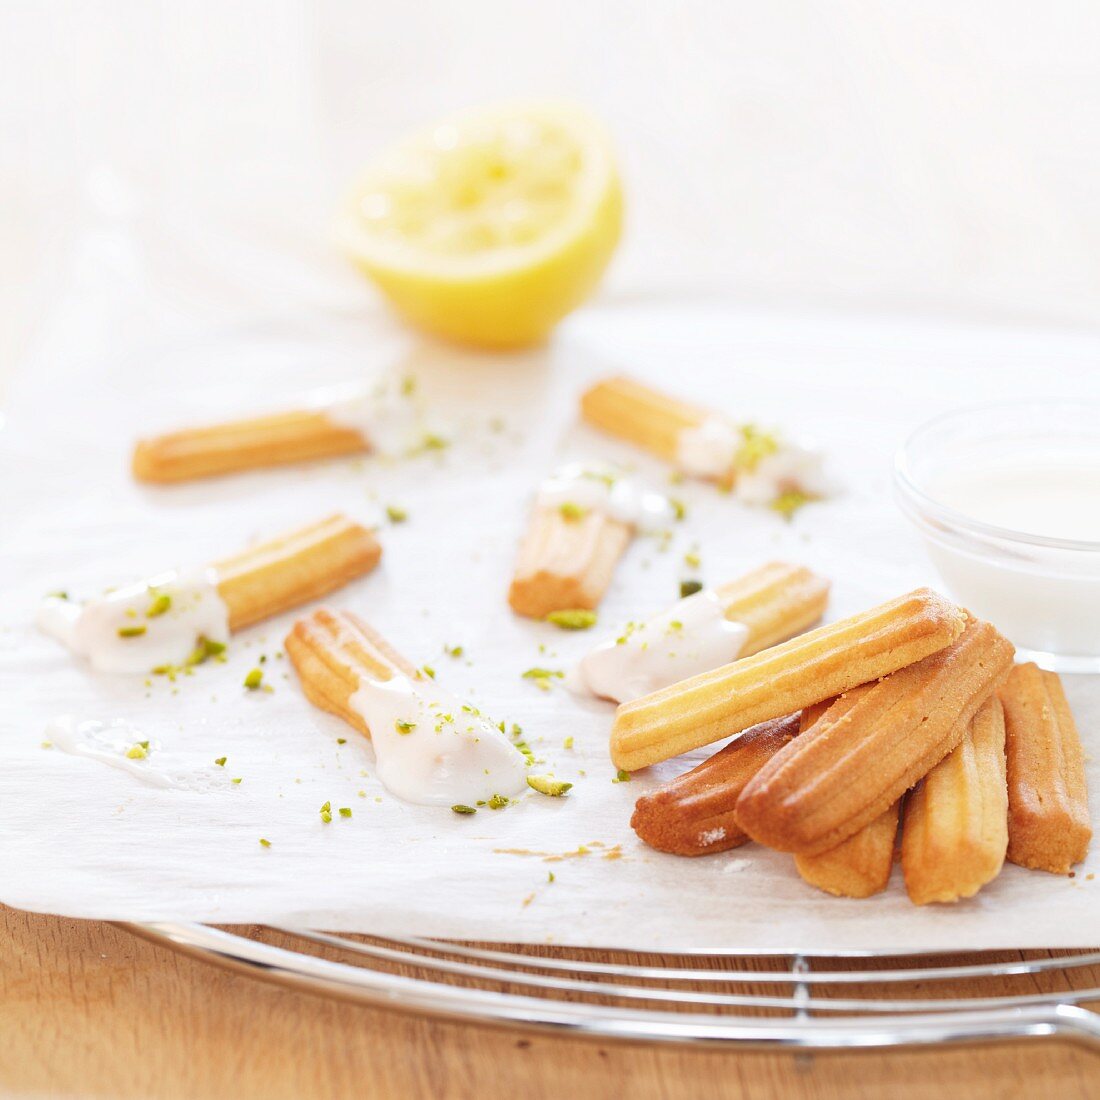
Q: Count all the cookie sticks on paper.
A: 12